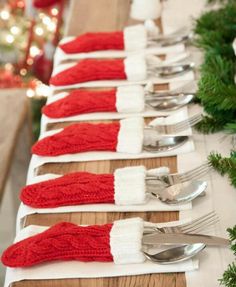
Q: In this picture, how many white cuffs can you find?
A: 6